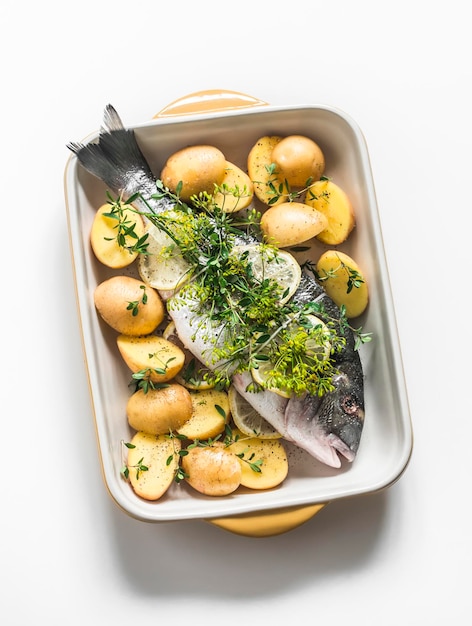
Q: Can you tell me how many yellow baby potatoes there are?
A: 15